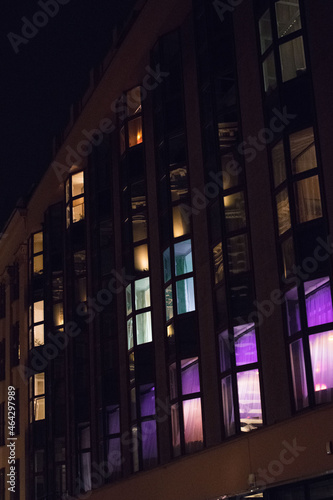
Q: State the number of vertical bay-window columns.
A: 8